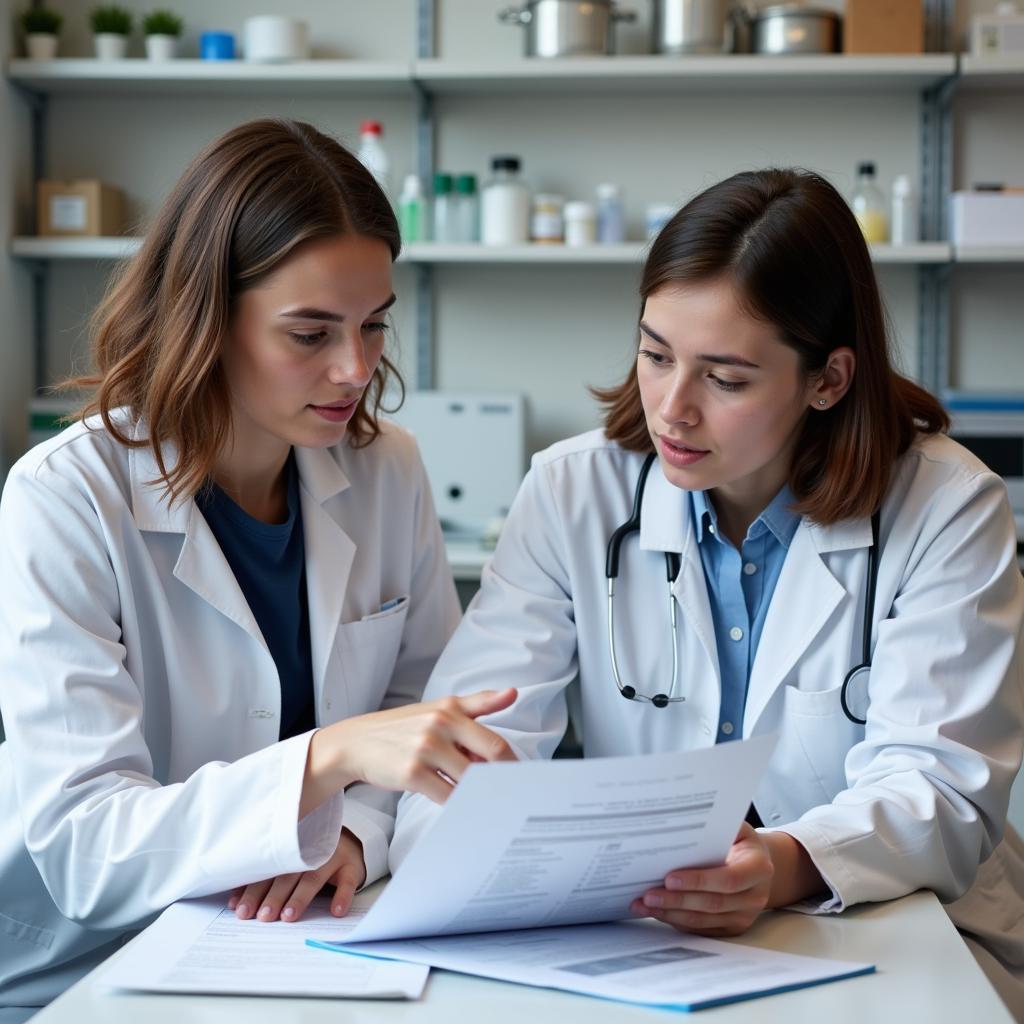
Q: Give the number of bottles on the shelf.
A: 11